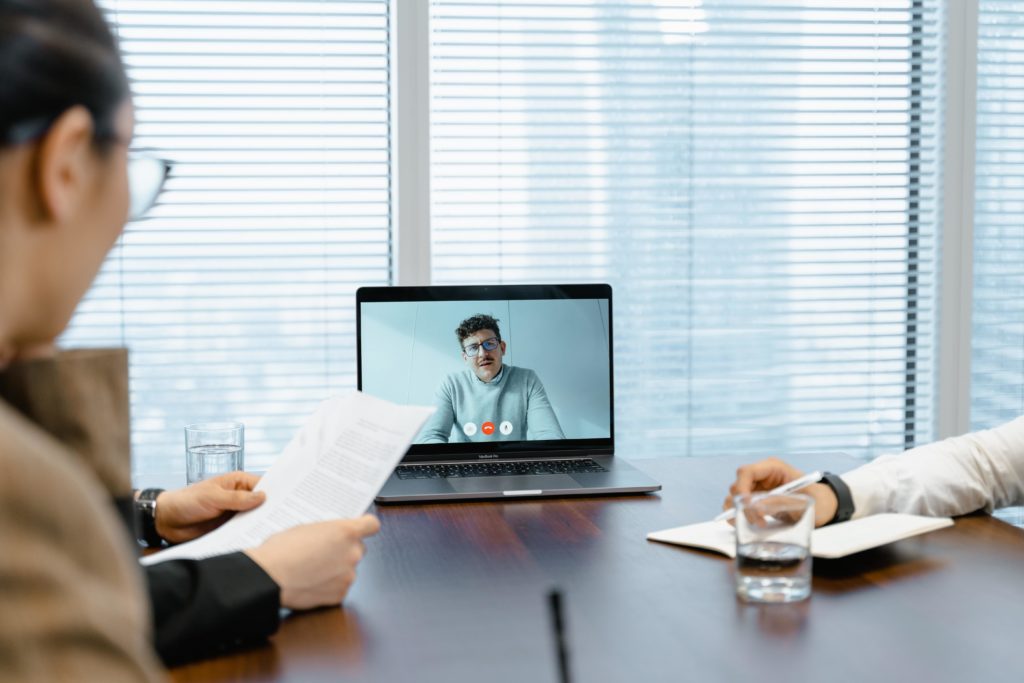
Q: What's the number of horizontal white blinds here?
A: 3